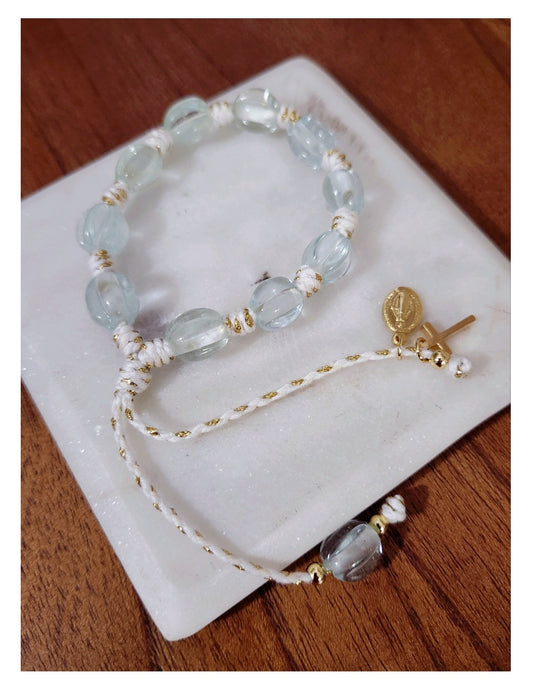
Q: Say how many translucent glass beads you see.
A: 11